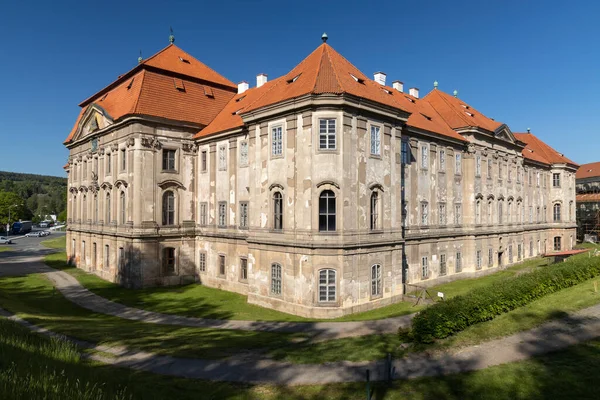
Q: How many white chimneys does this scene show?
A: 5